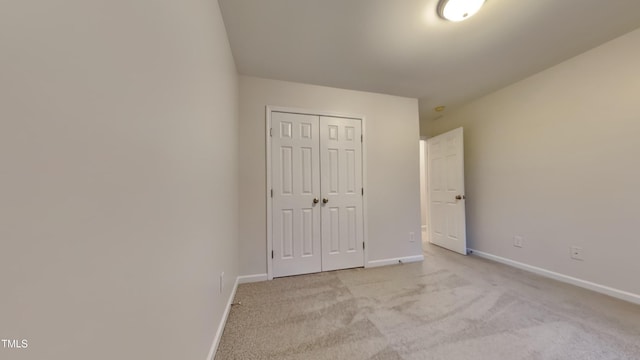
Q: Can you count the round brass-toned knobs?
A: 3